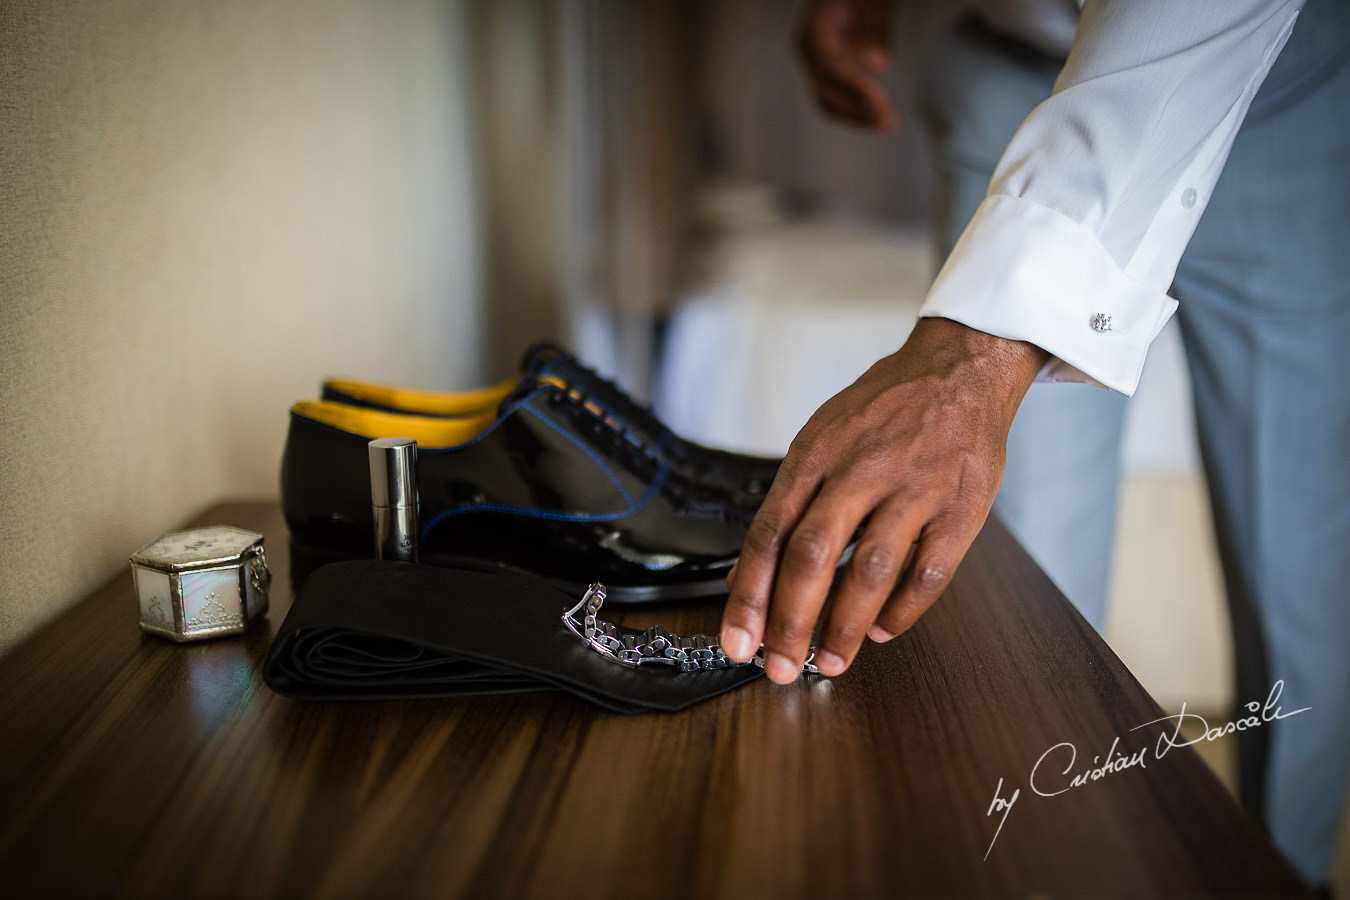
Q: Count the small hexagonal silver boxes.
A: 1